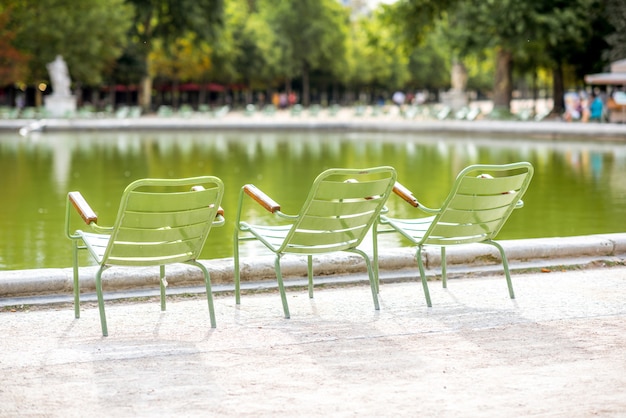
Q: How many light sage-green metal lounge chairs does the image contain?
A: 3